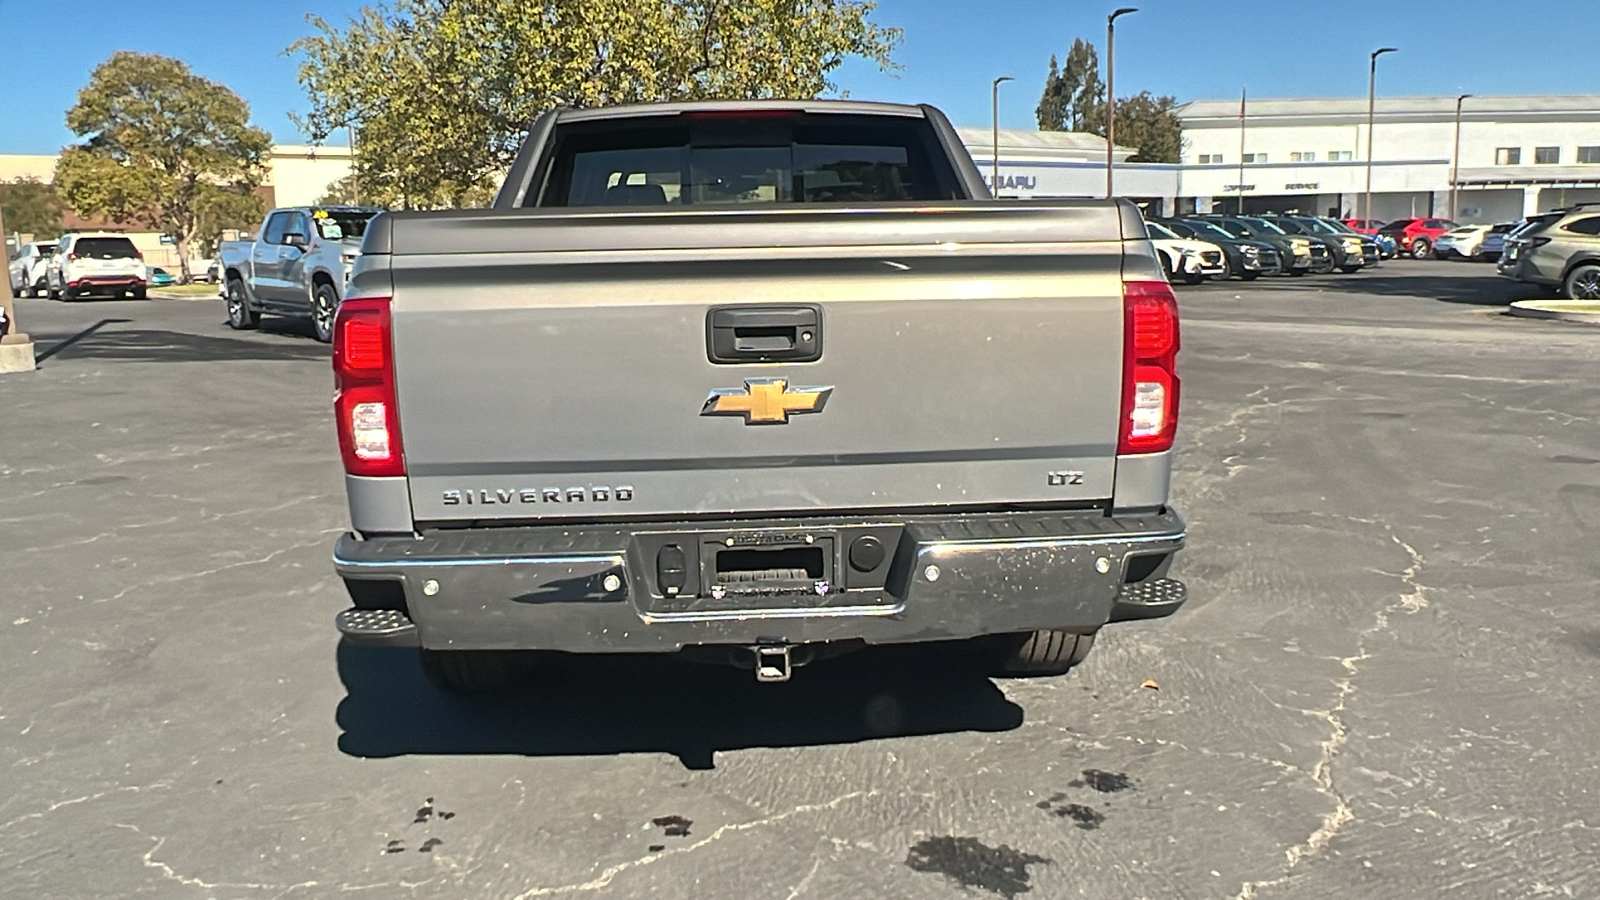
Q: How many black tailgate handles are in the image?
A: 1